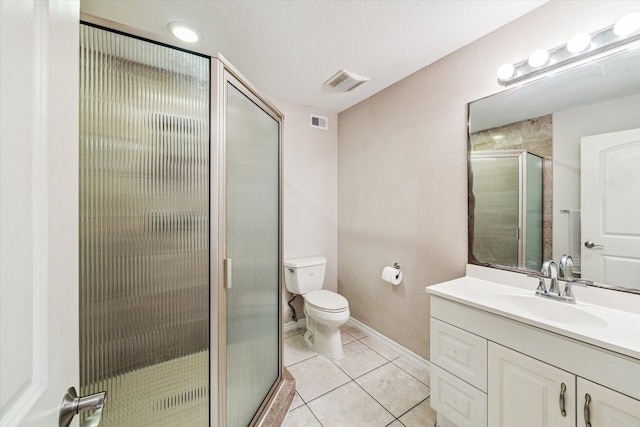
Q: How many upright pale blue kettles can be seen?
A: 0